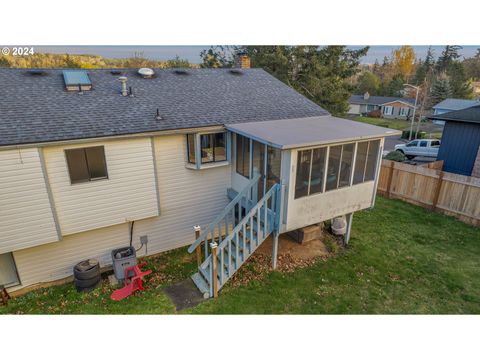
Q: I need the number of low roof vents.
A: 4